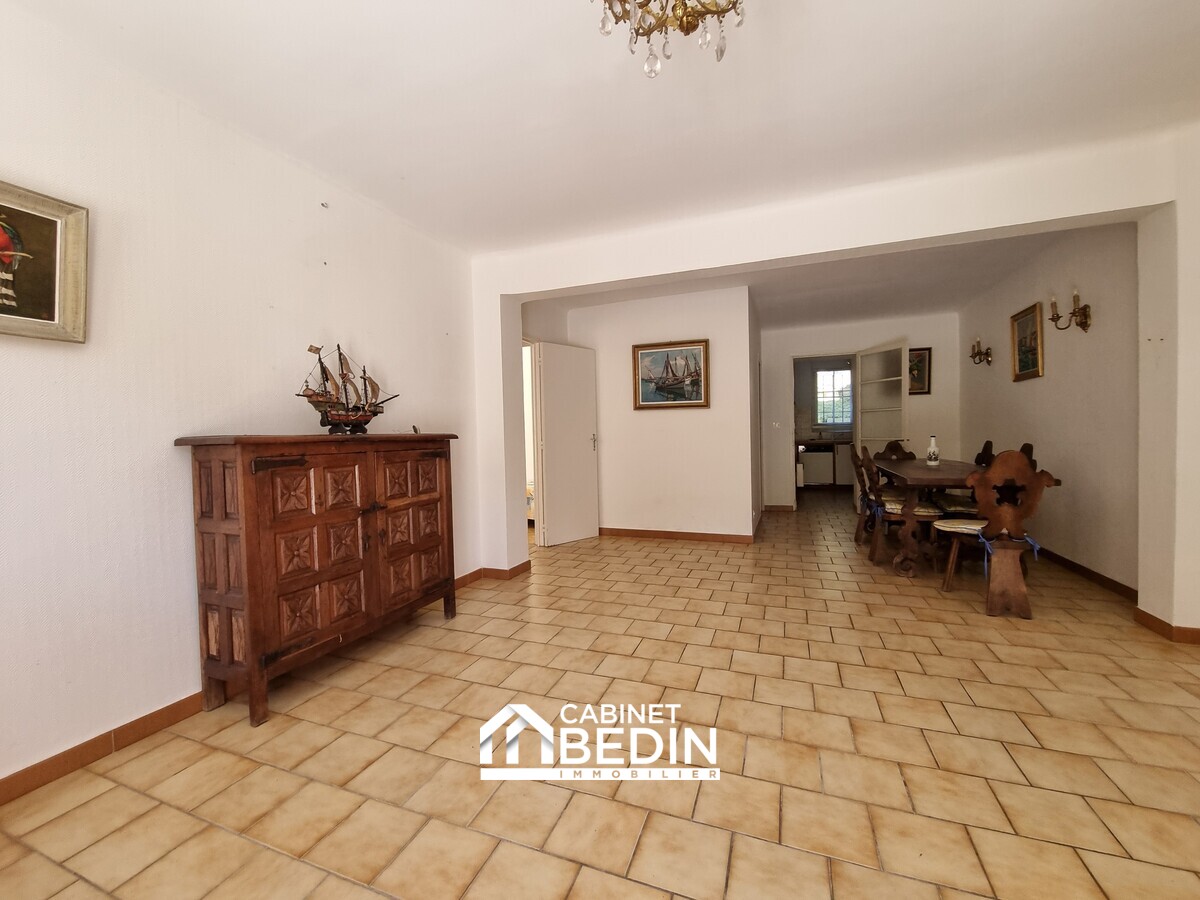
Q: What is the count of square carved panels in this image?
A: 12